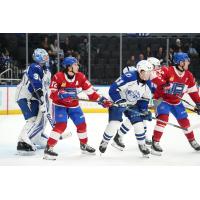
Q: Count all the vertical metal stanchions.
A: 5